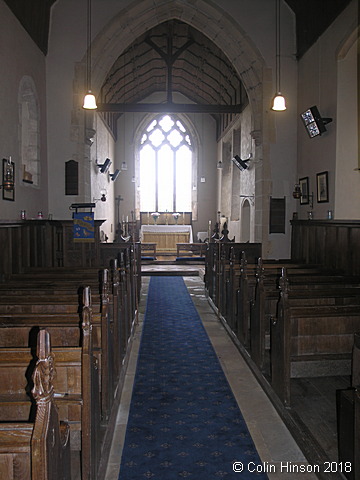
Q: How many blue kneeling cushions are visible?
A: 2